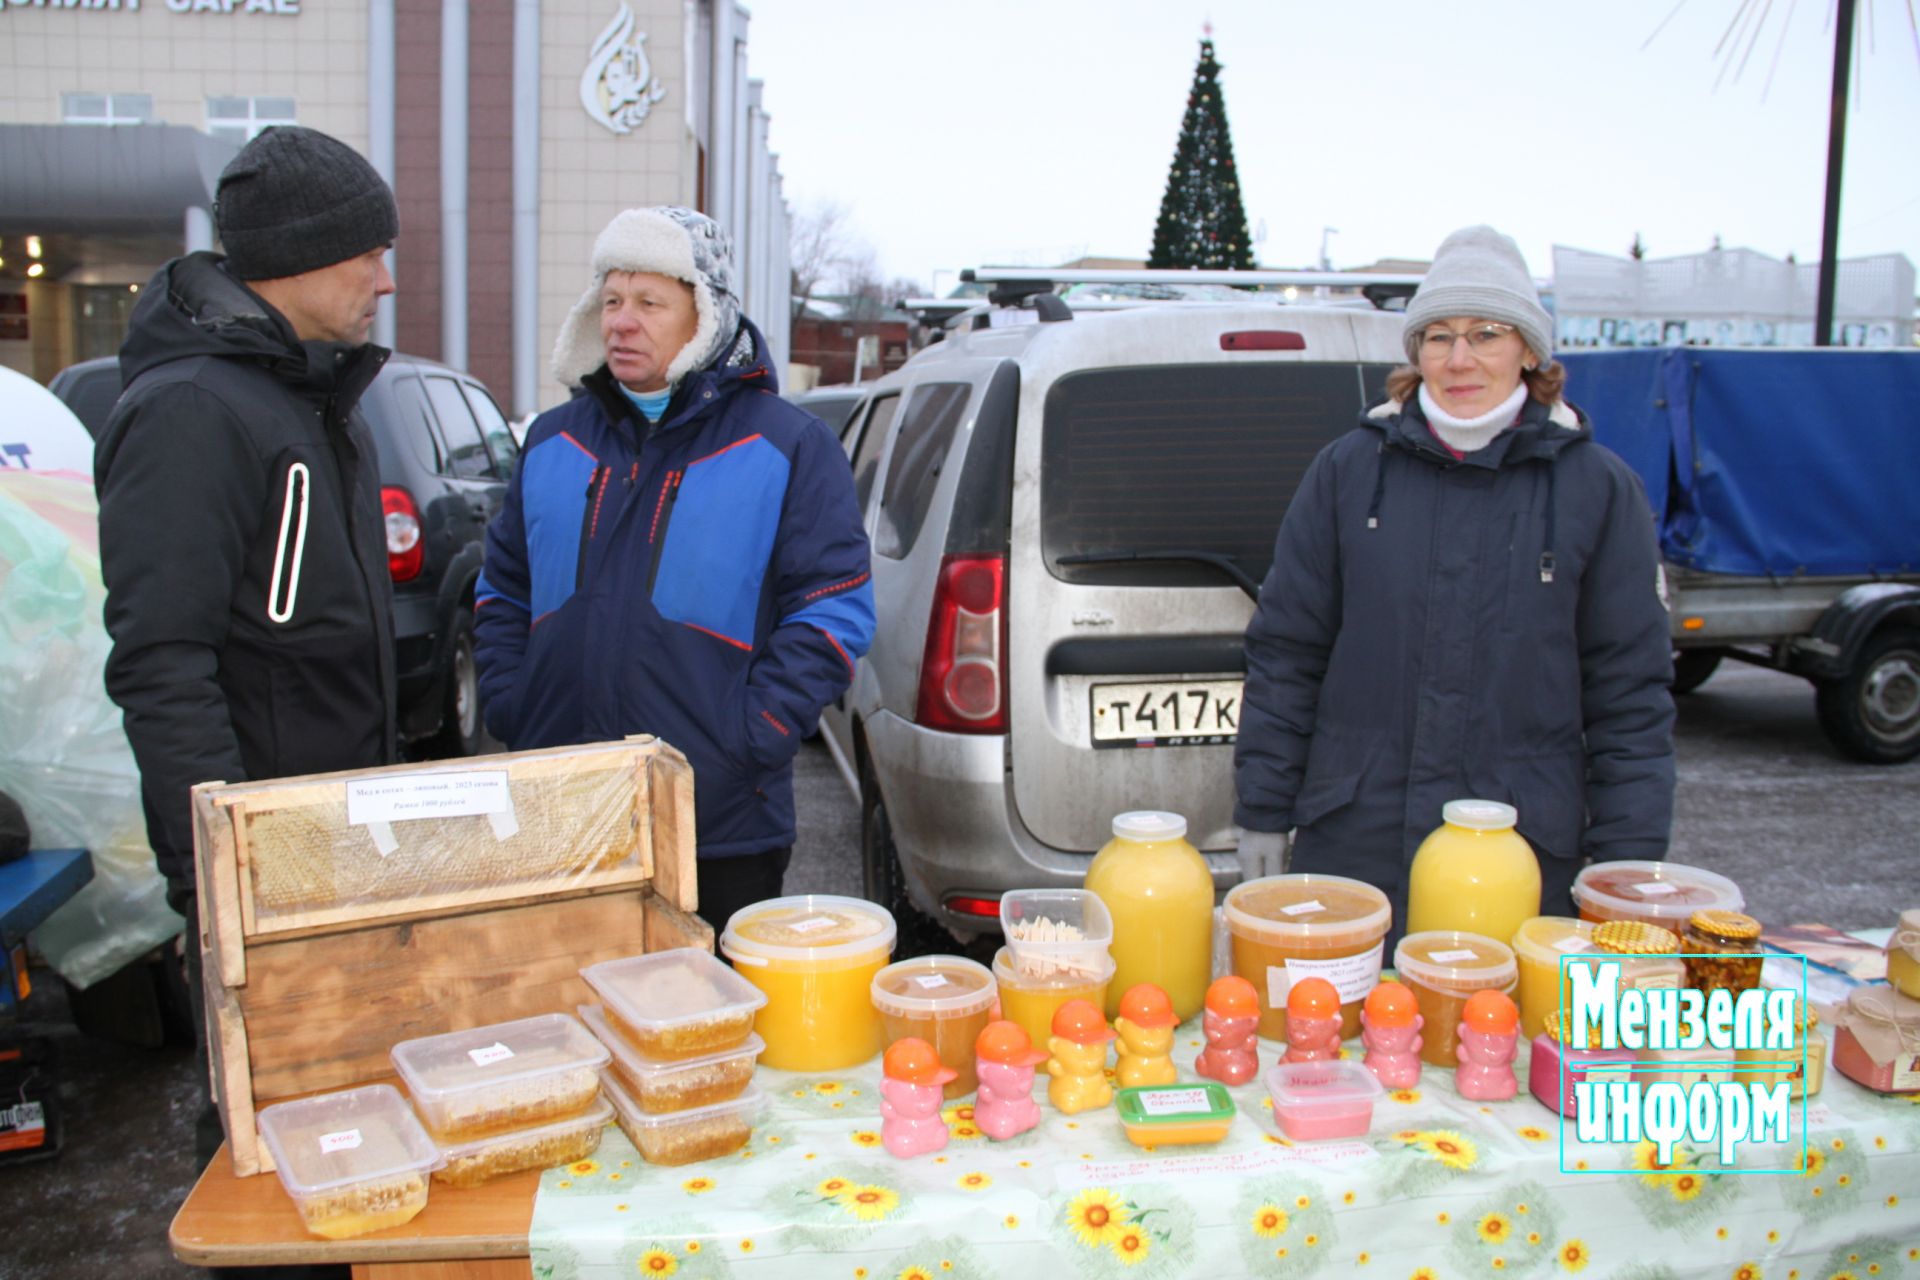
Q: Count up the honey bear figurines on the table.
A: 8